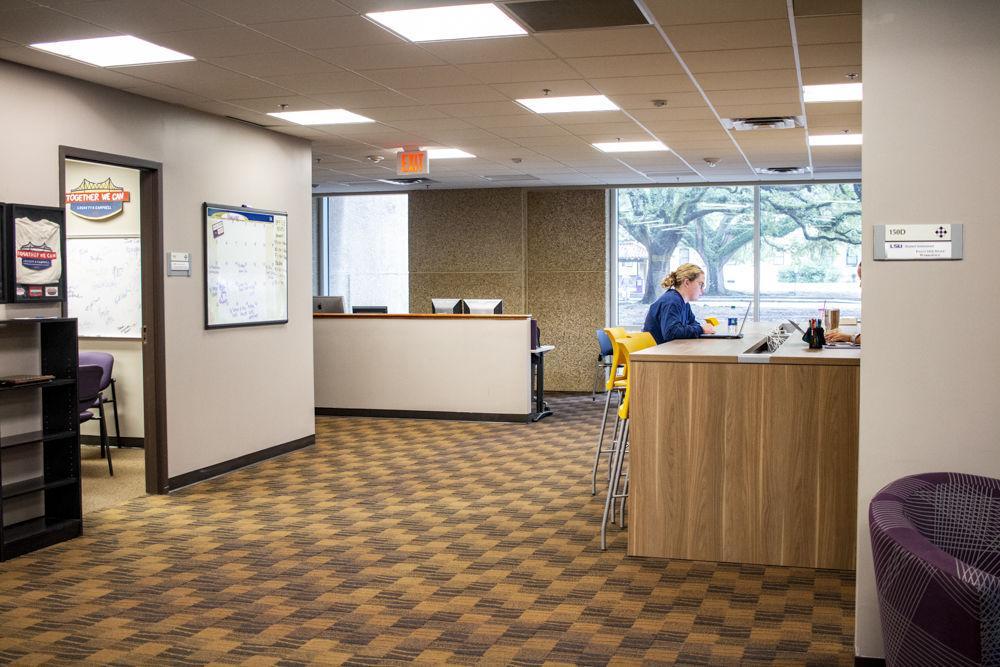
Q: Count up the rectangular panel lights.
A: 8